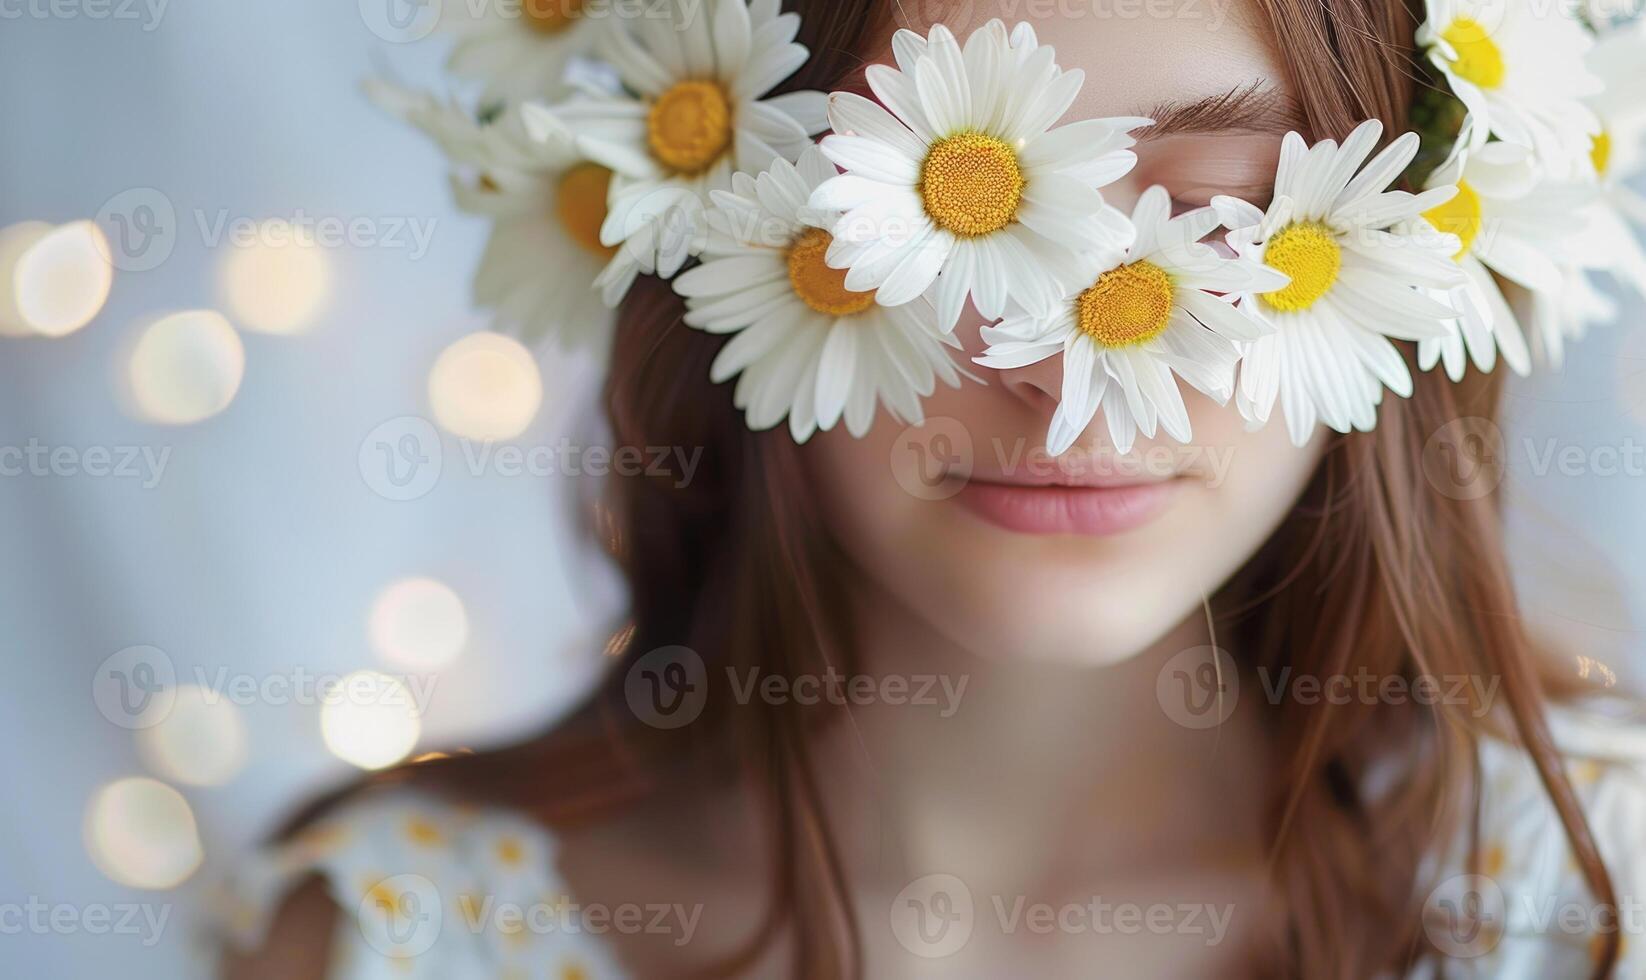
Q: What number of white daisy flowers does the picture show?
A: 10